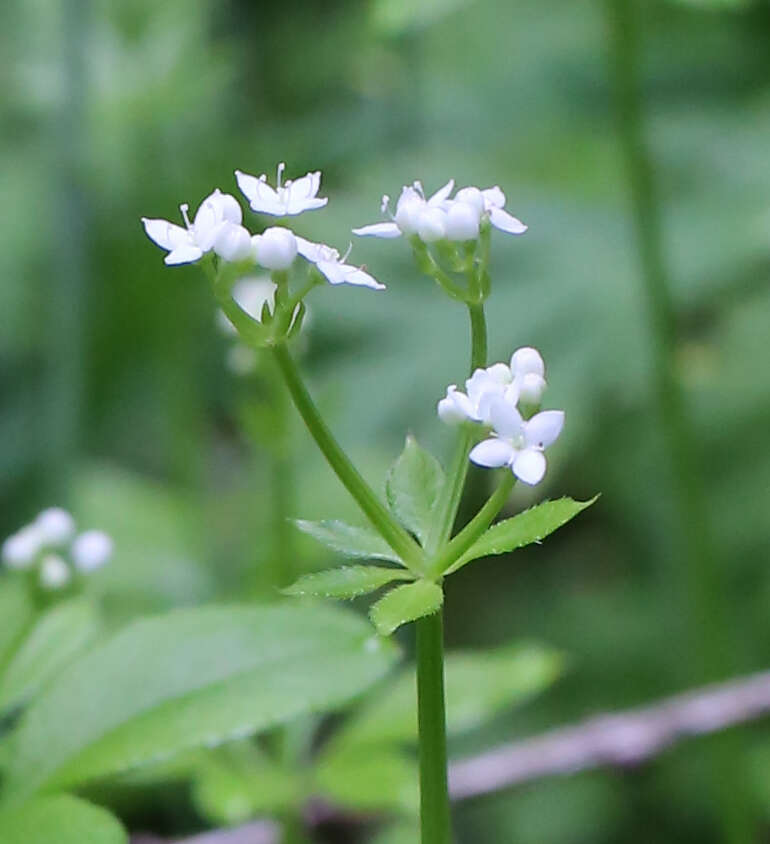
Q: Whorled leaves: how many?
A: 5